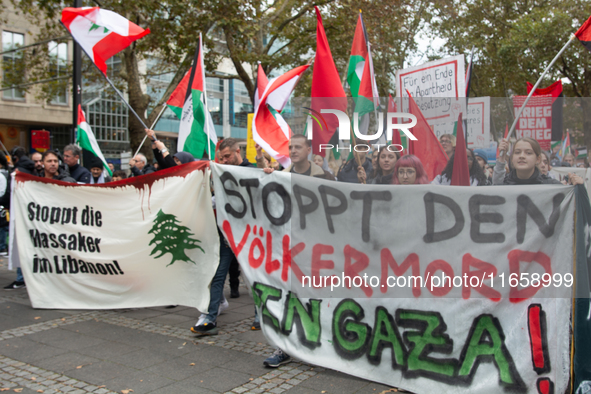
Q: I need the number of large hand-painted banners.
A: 2